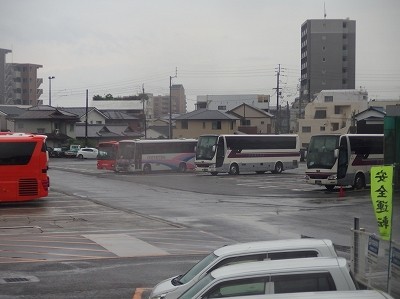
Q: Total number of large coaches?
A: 5